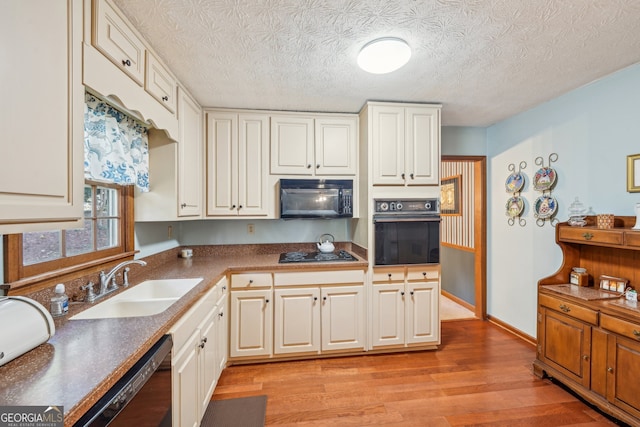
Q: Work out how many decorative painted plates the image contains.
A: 4